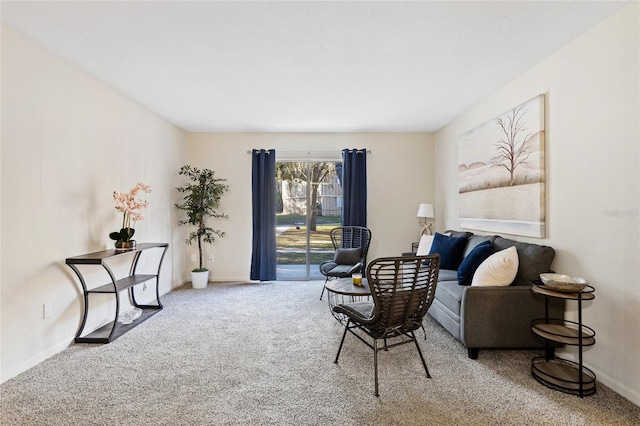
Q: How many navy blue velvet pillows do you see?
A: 2